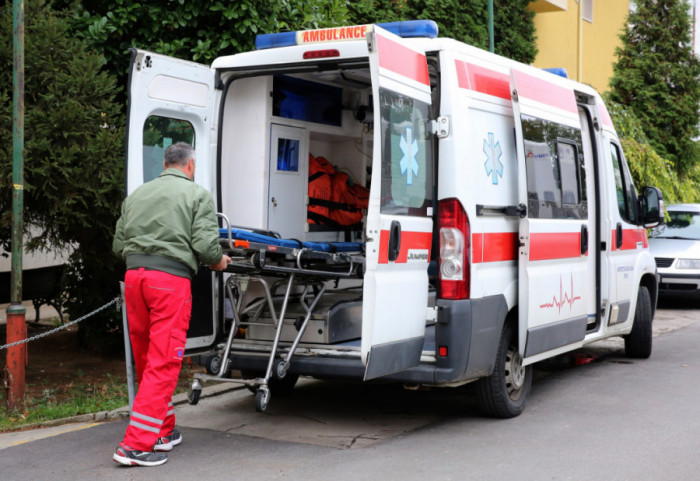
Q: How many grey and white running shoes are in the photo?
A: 2